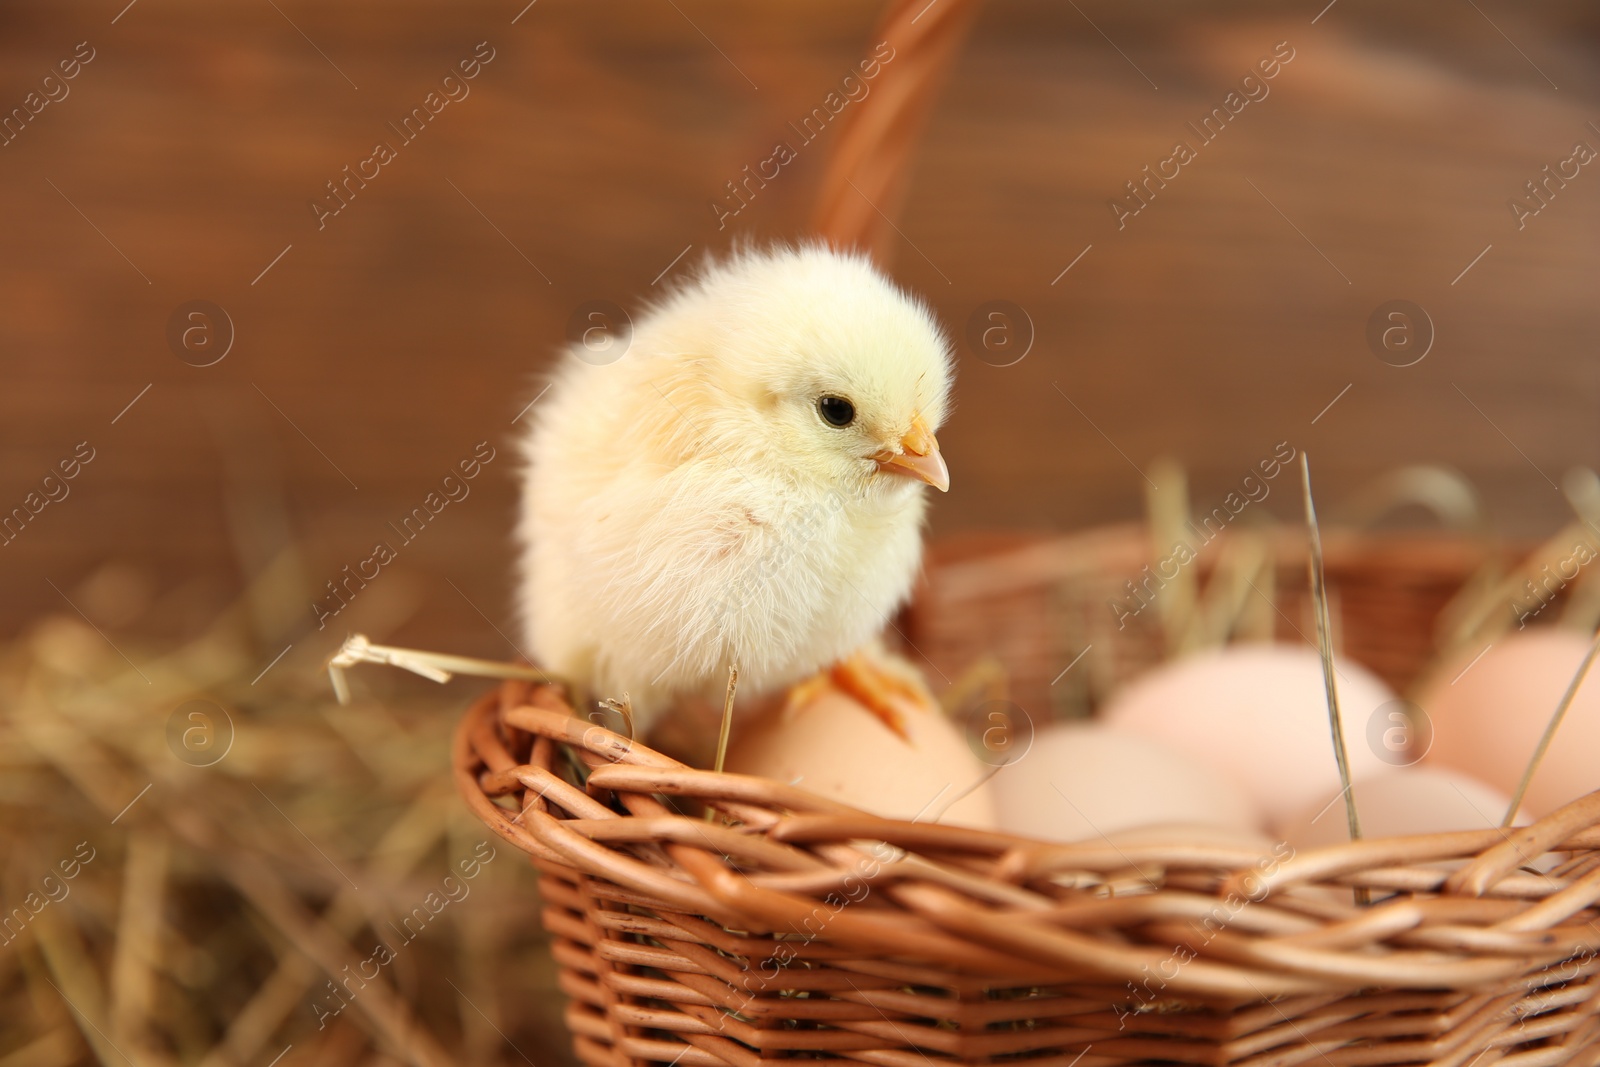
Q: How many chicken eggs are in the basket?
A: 6